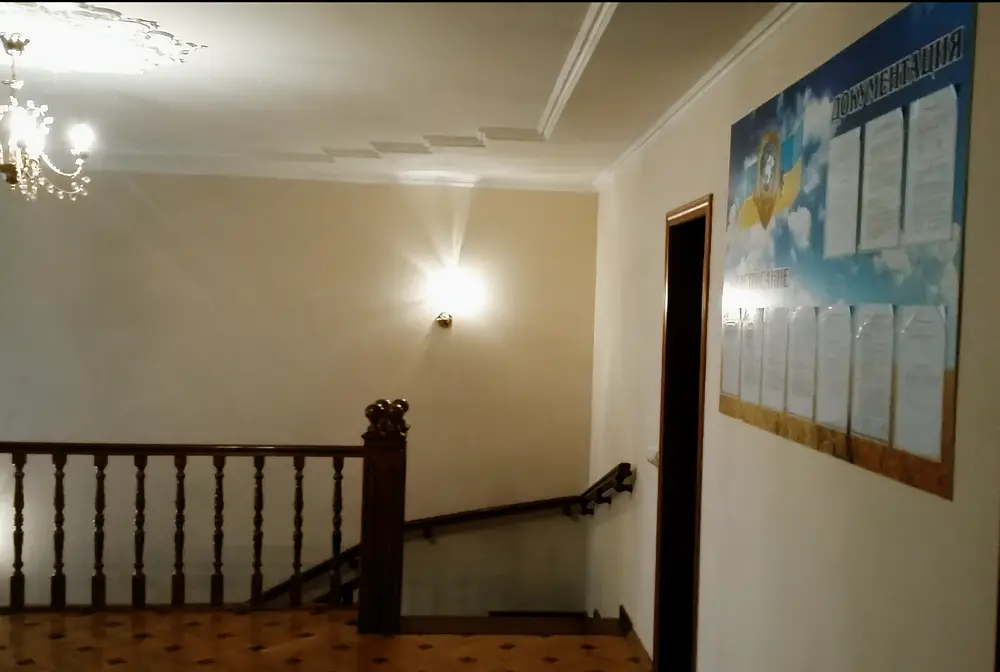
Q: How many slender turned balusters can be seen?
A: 9